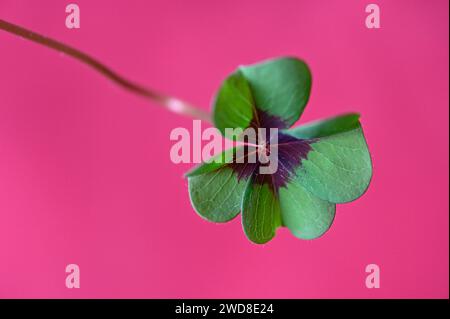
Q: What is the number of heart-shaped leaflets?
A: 4